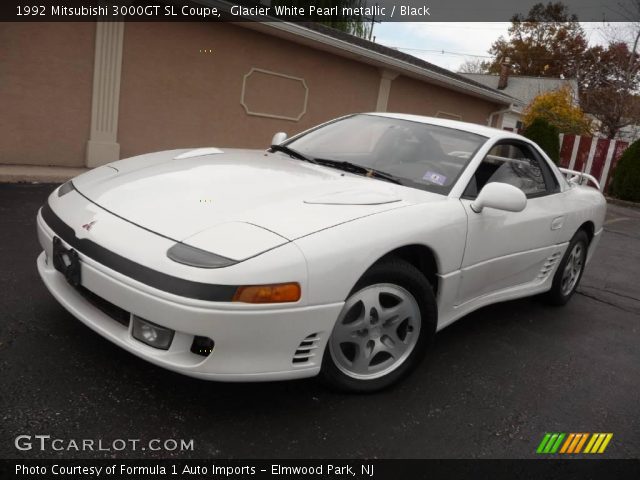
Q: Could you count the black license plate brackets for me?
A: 1